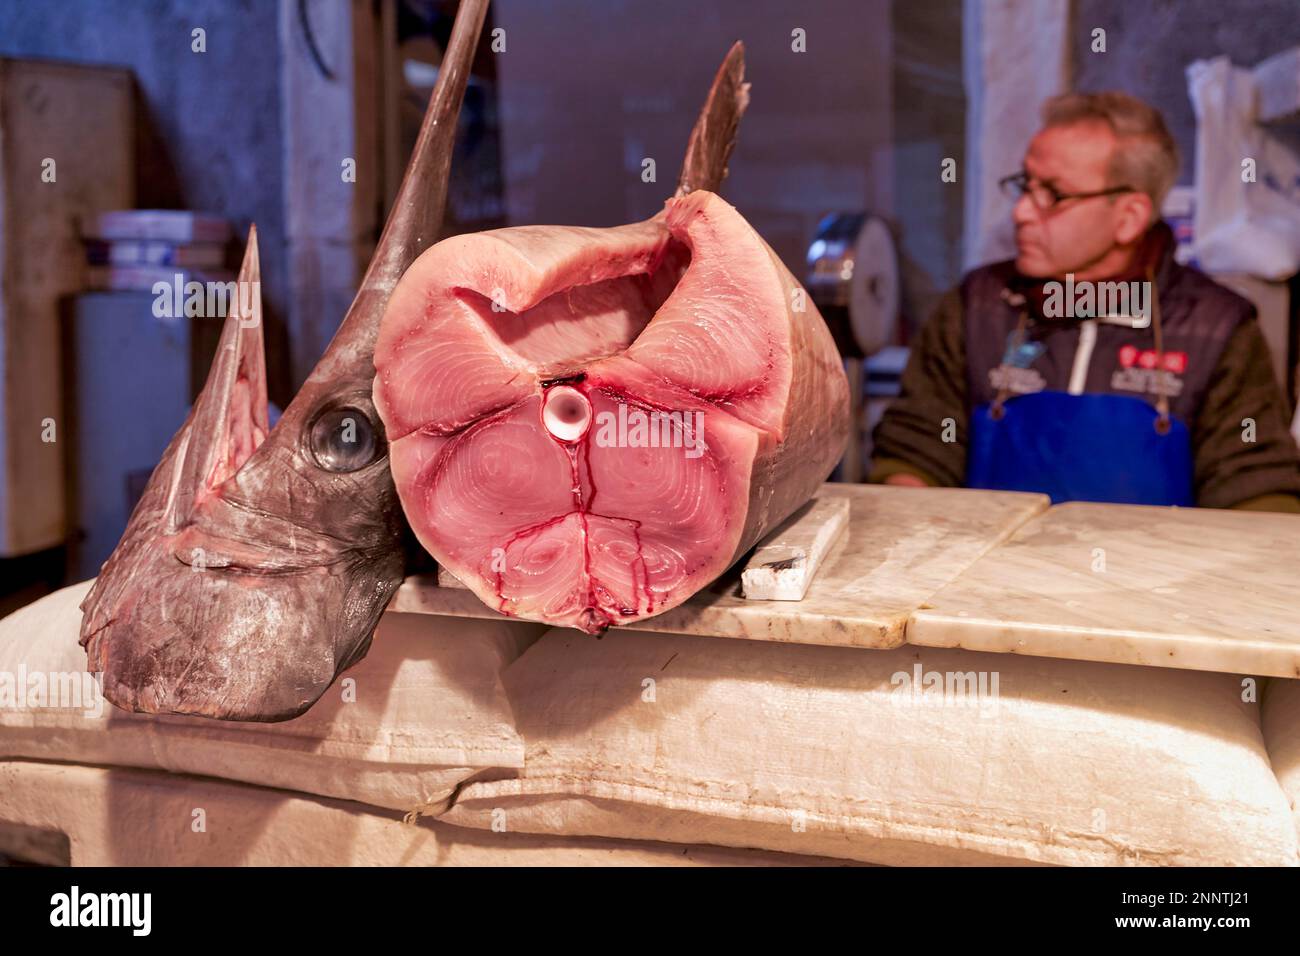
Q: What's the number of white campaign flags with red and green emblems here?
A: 0